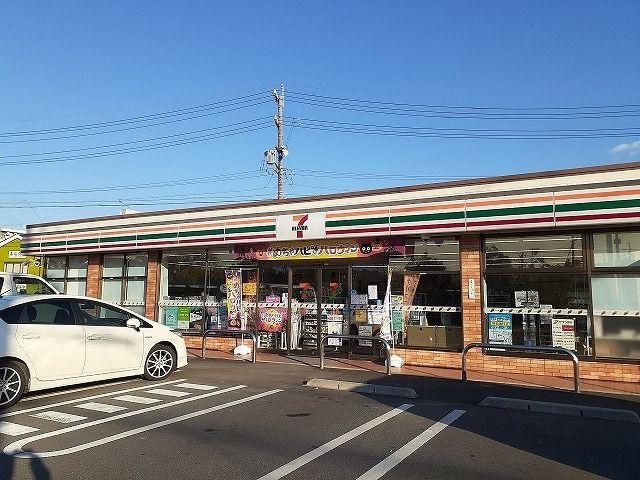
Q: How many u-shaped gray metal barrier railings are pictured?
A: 3